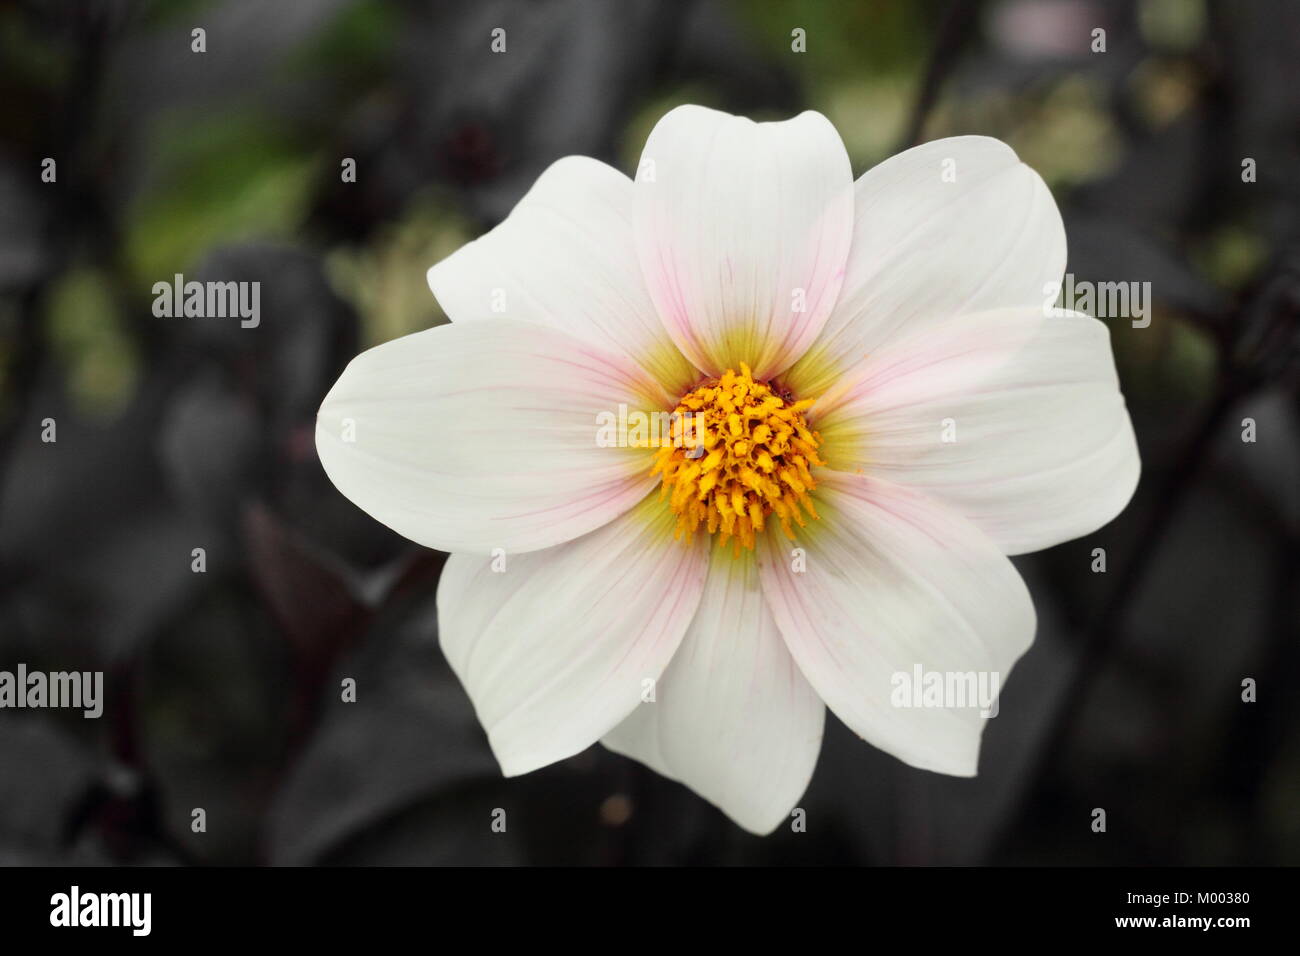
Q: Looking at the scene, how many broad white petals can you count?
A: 8